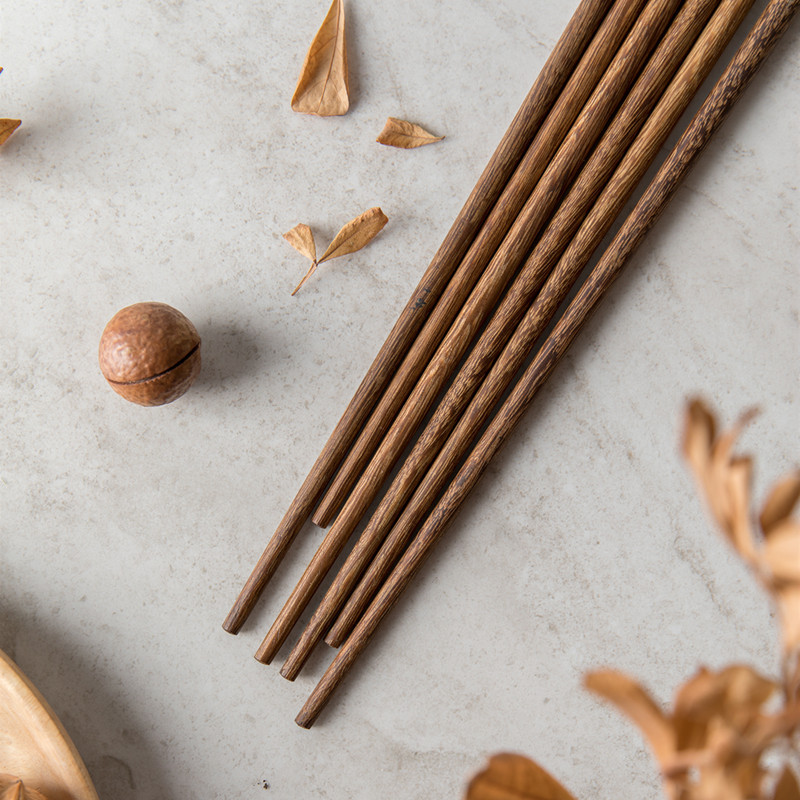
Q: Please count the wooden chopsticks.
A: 6